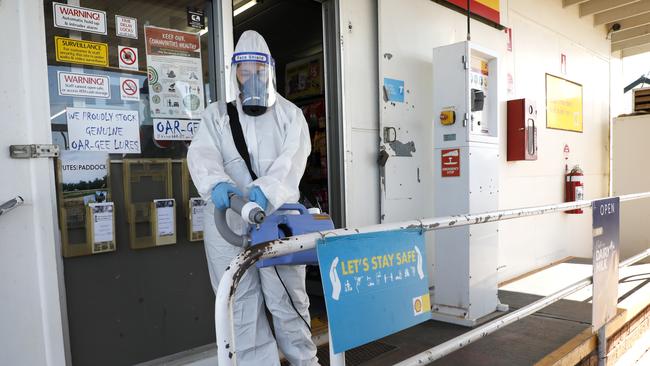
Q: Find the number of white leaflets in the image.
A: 3